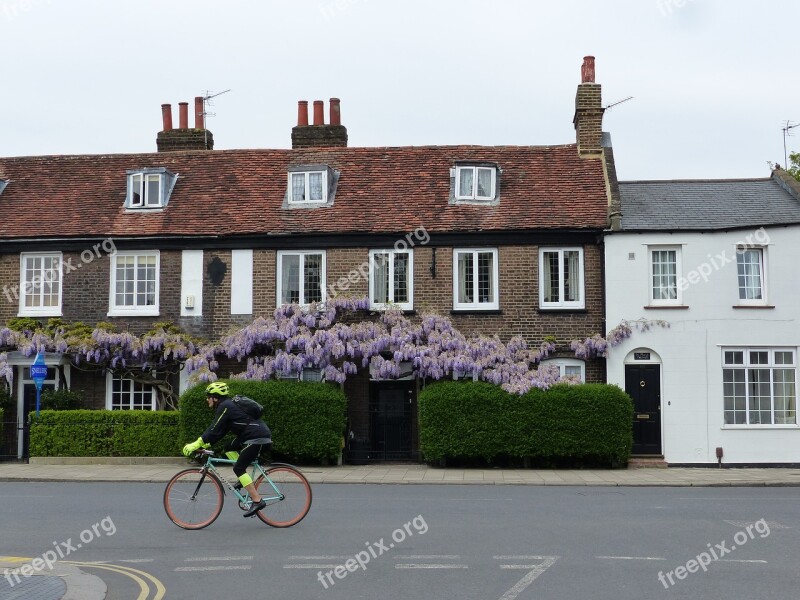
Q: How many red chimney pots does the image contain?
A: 7